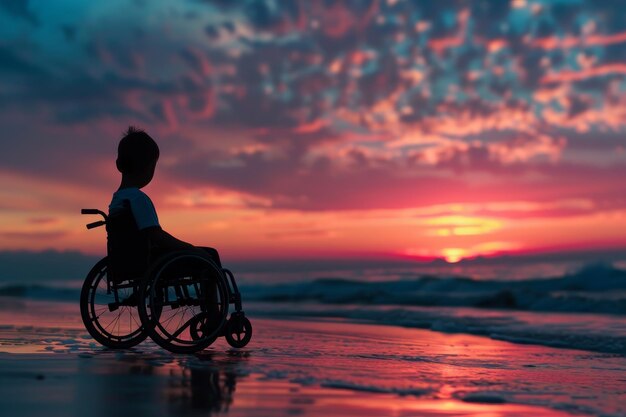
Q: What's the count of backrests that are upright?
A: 1